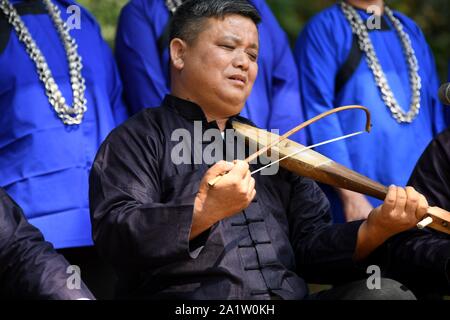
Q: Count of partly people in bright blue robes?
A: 3